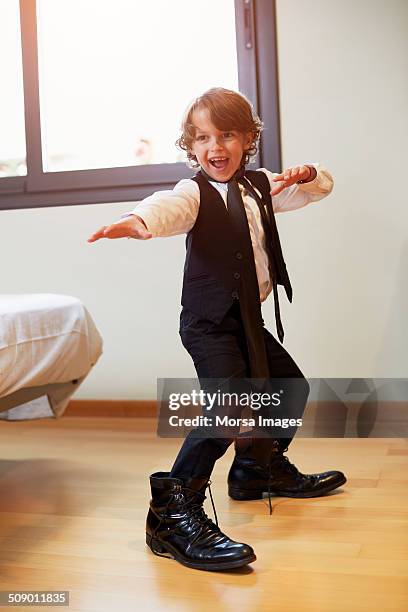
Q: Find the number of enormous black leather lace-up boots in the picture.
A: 2